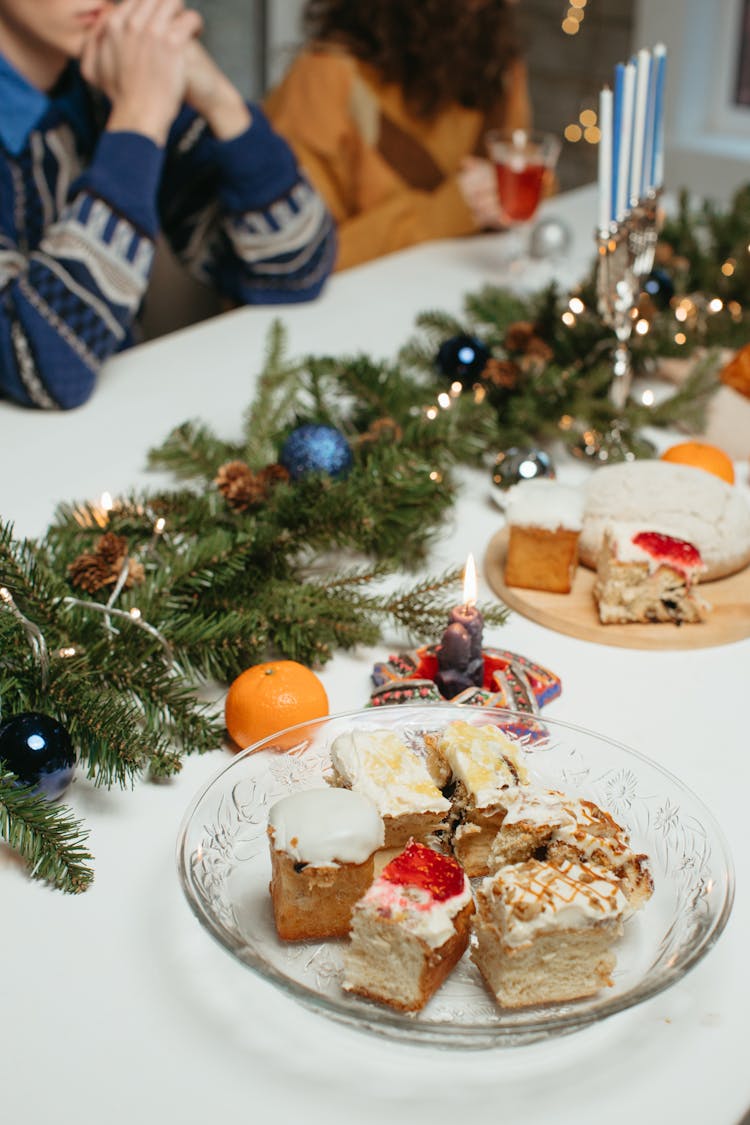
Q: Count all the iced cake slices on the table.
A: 8